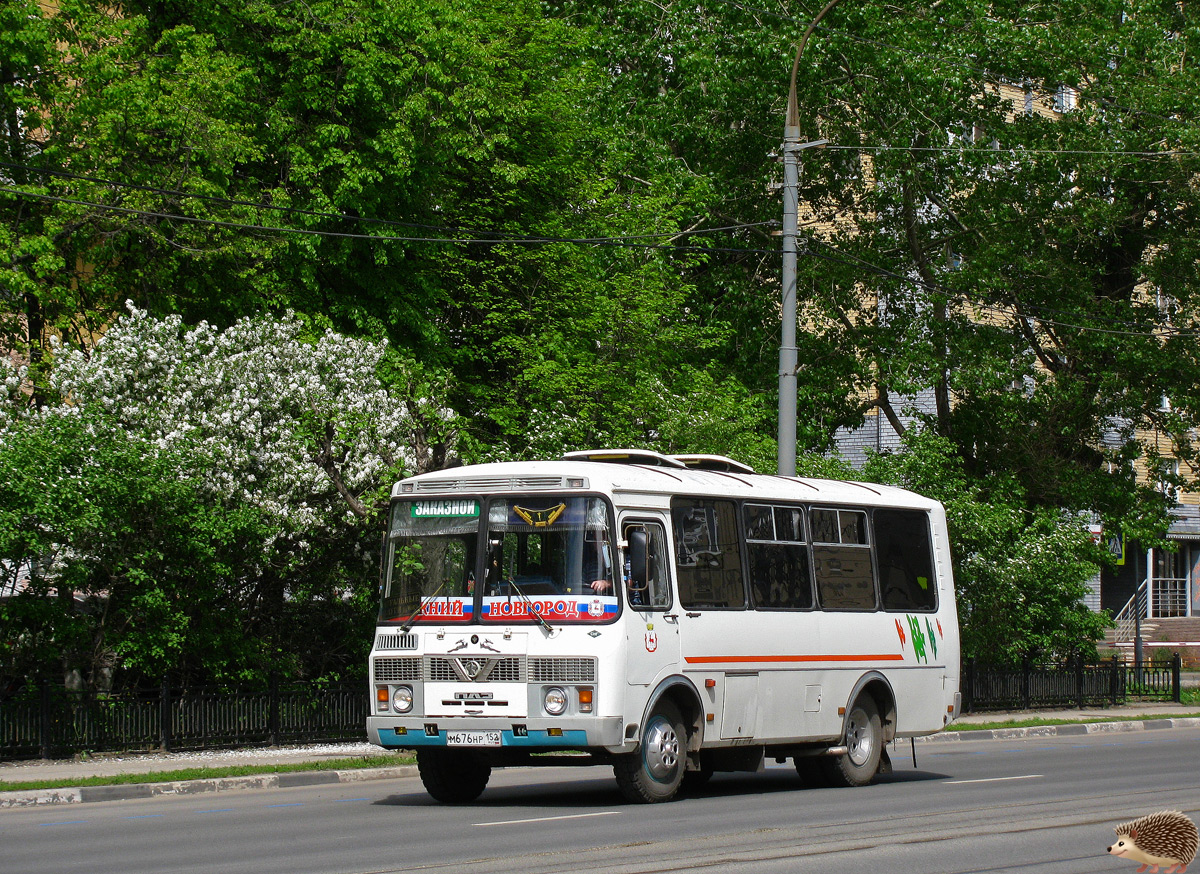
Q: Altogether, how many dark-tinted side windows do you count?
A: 4